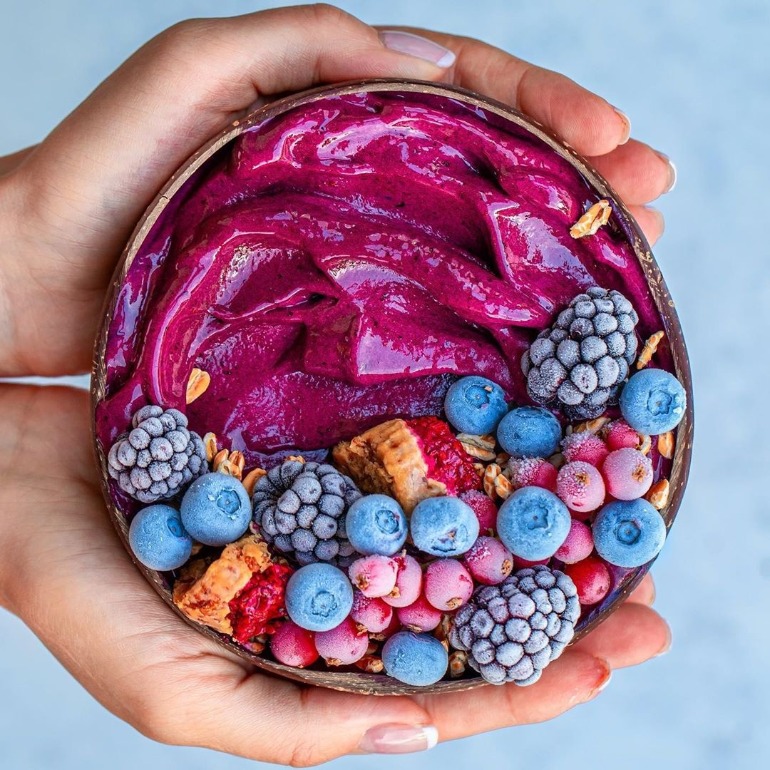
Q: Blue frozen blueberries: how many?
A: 11